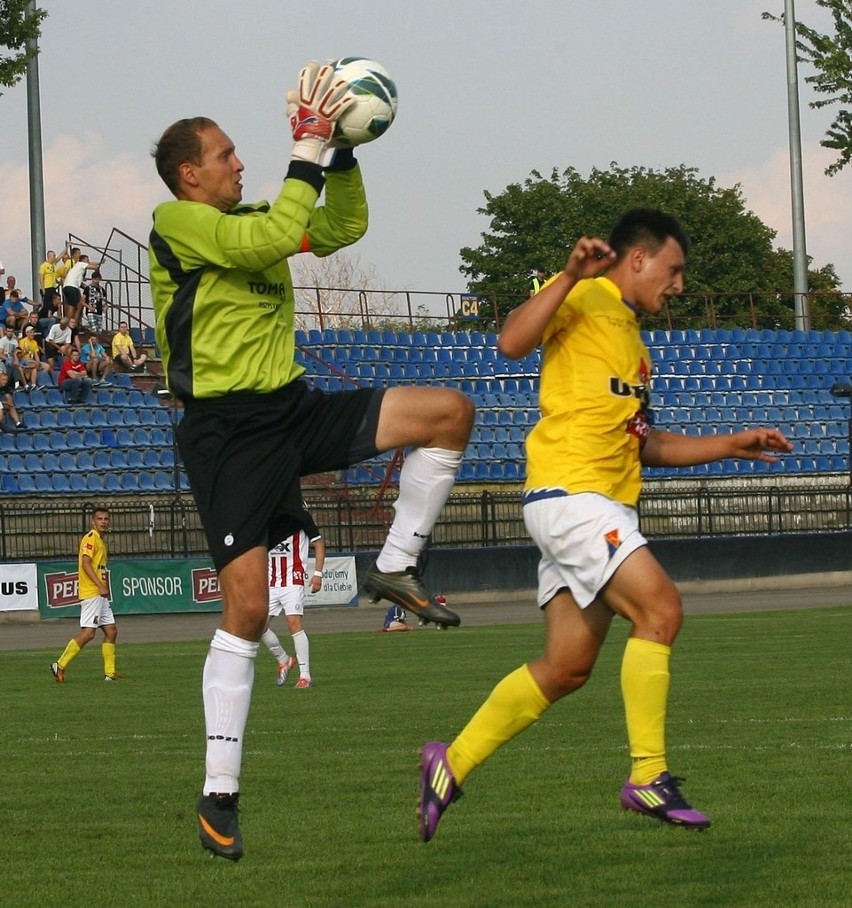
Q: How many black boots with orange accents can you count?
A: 2